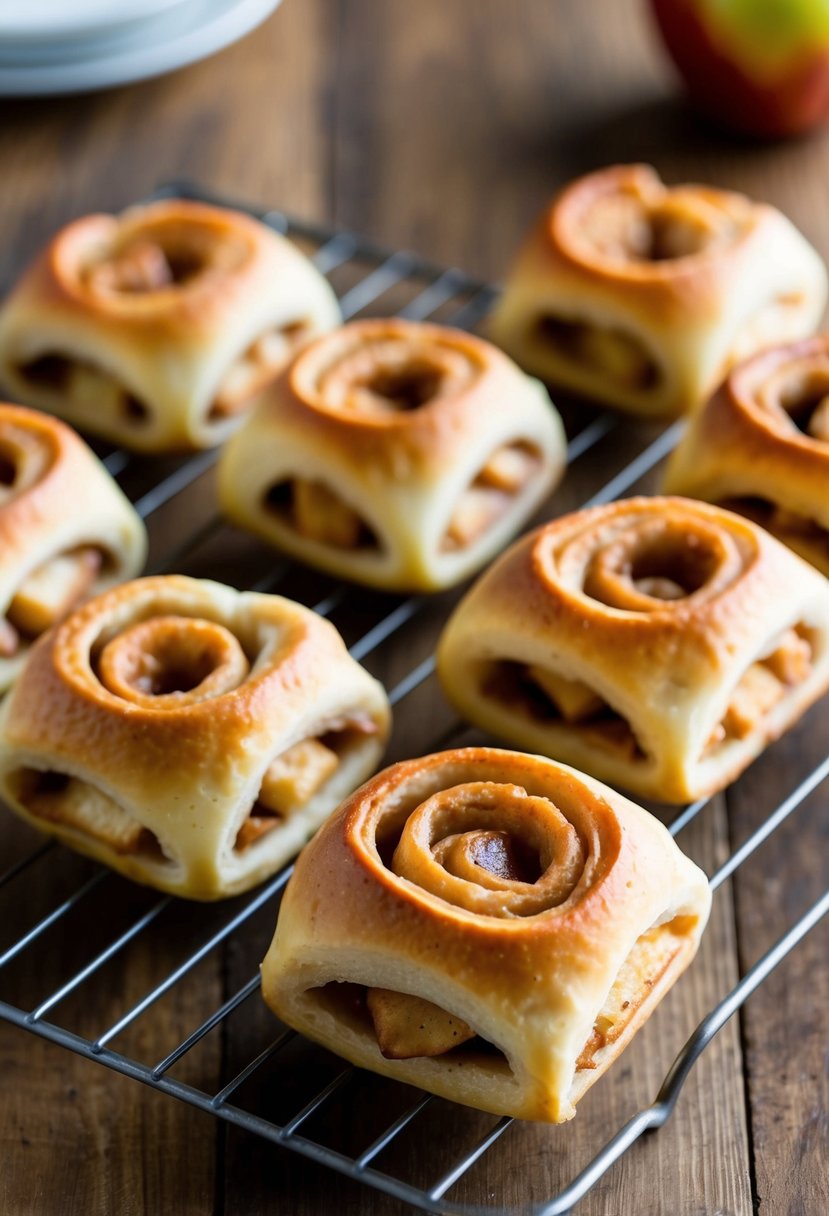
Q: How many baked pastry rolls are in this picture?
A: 8